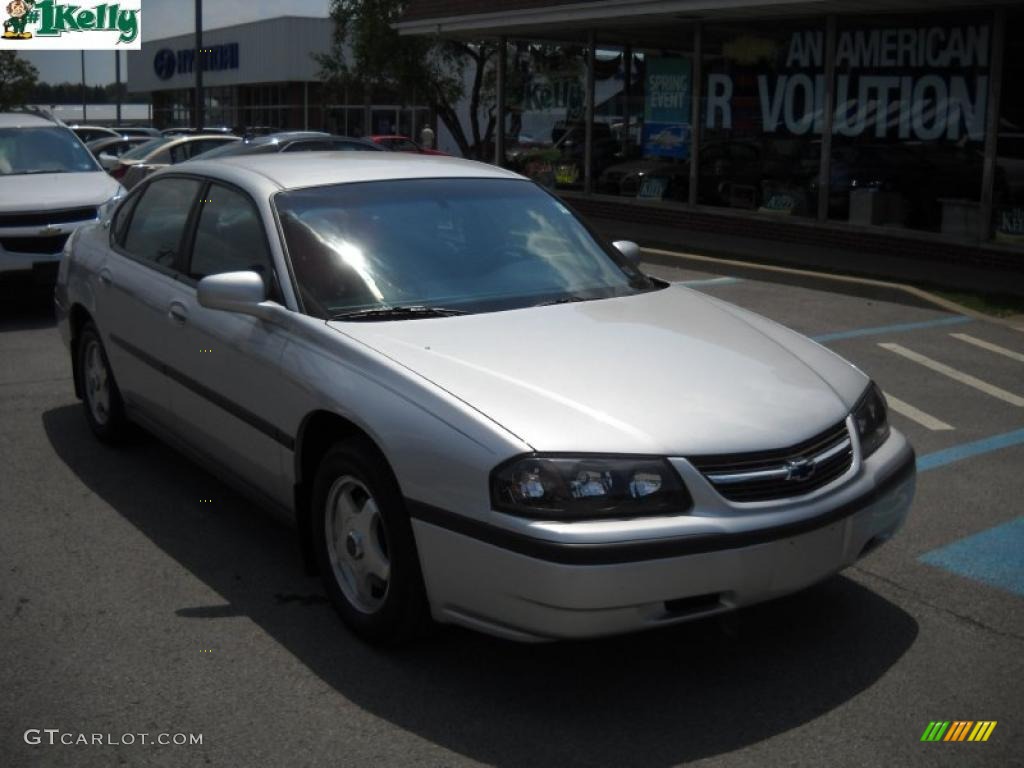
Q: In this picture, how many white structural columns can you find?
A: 5